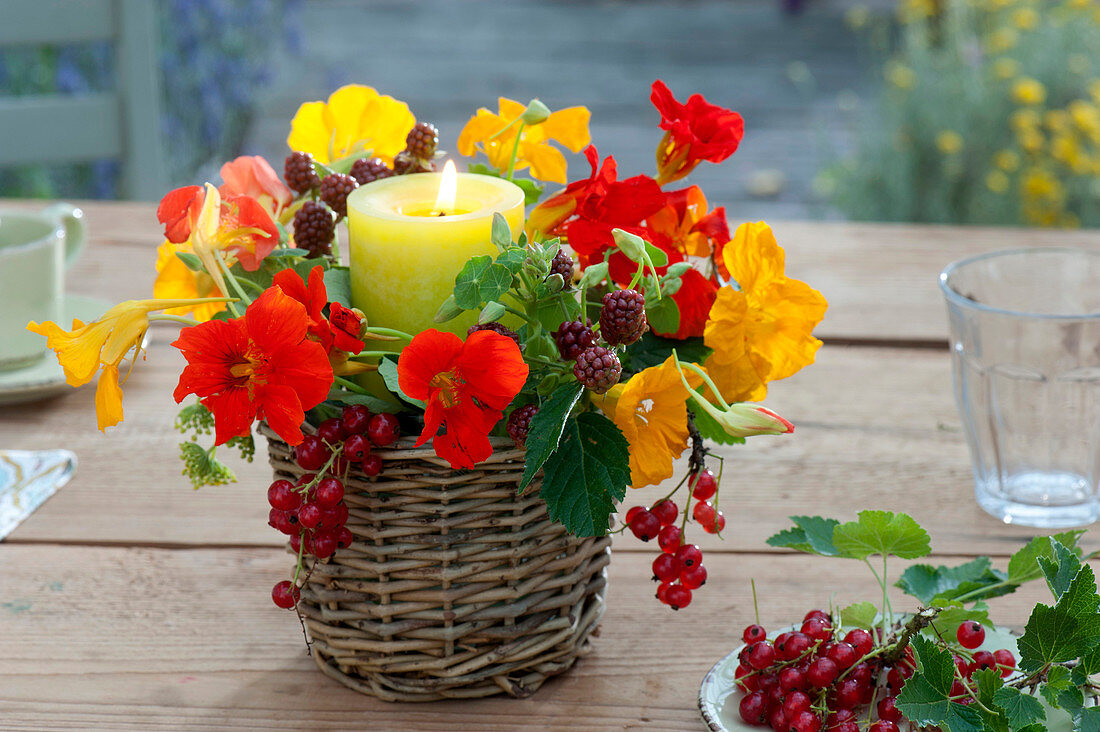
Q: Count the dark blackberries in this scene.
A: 12